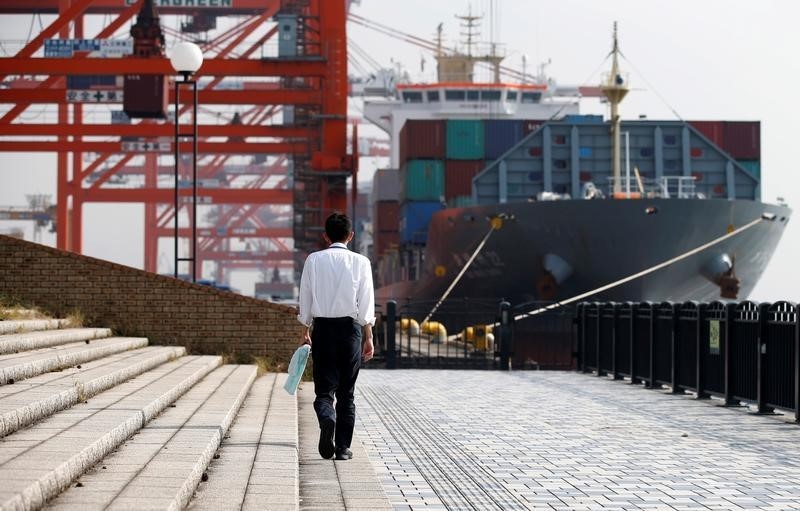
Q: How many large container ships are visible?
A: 1